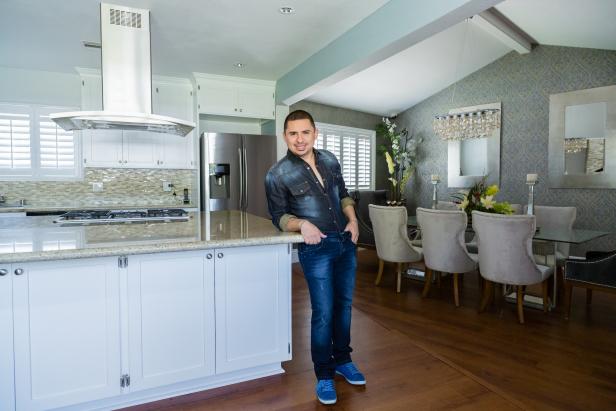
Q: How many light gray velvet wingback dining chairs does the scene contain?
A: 6